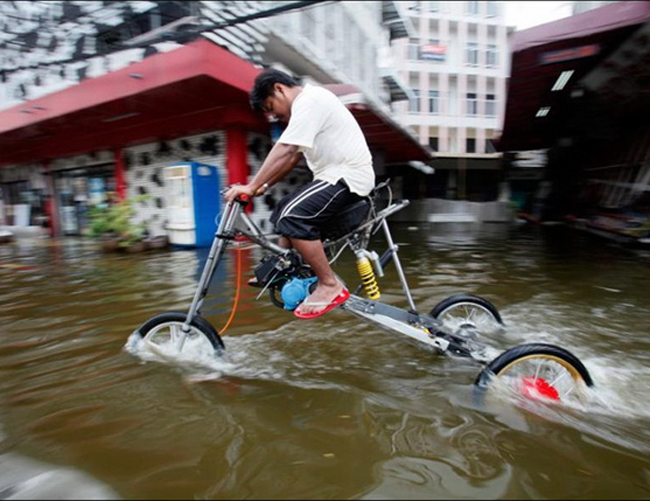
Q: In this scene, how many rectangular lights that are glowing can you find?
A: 2